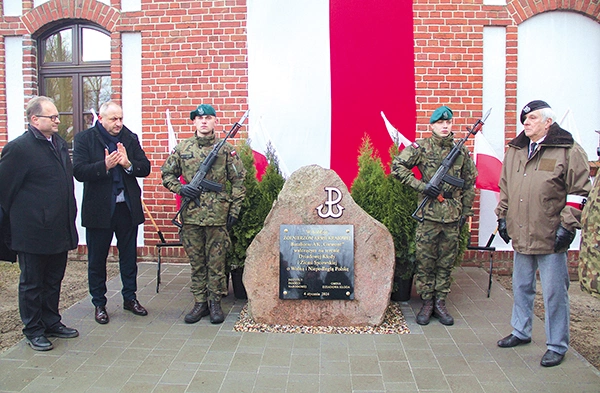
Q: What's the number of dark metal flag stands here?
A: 2